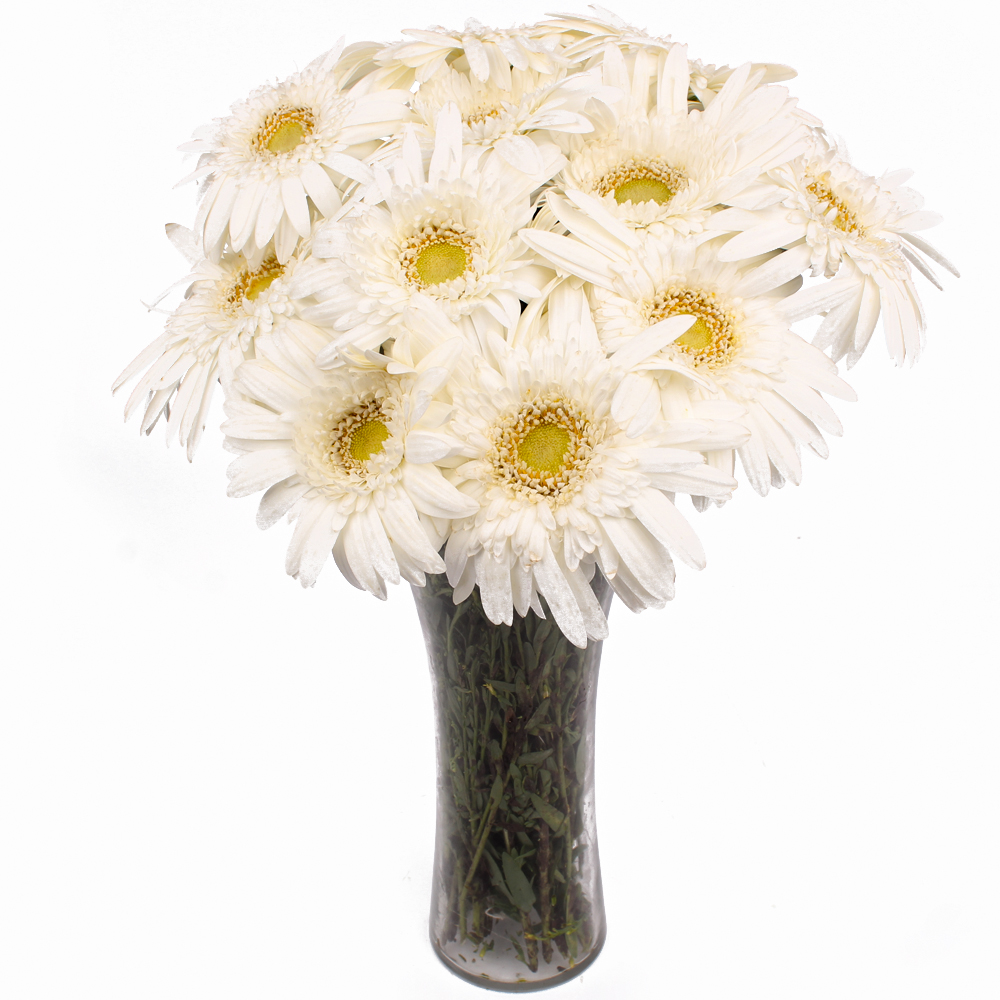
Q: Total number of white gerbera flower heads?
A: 12